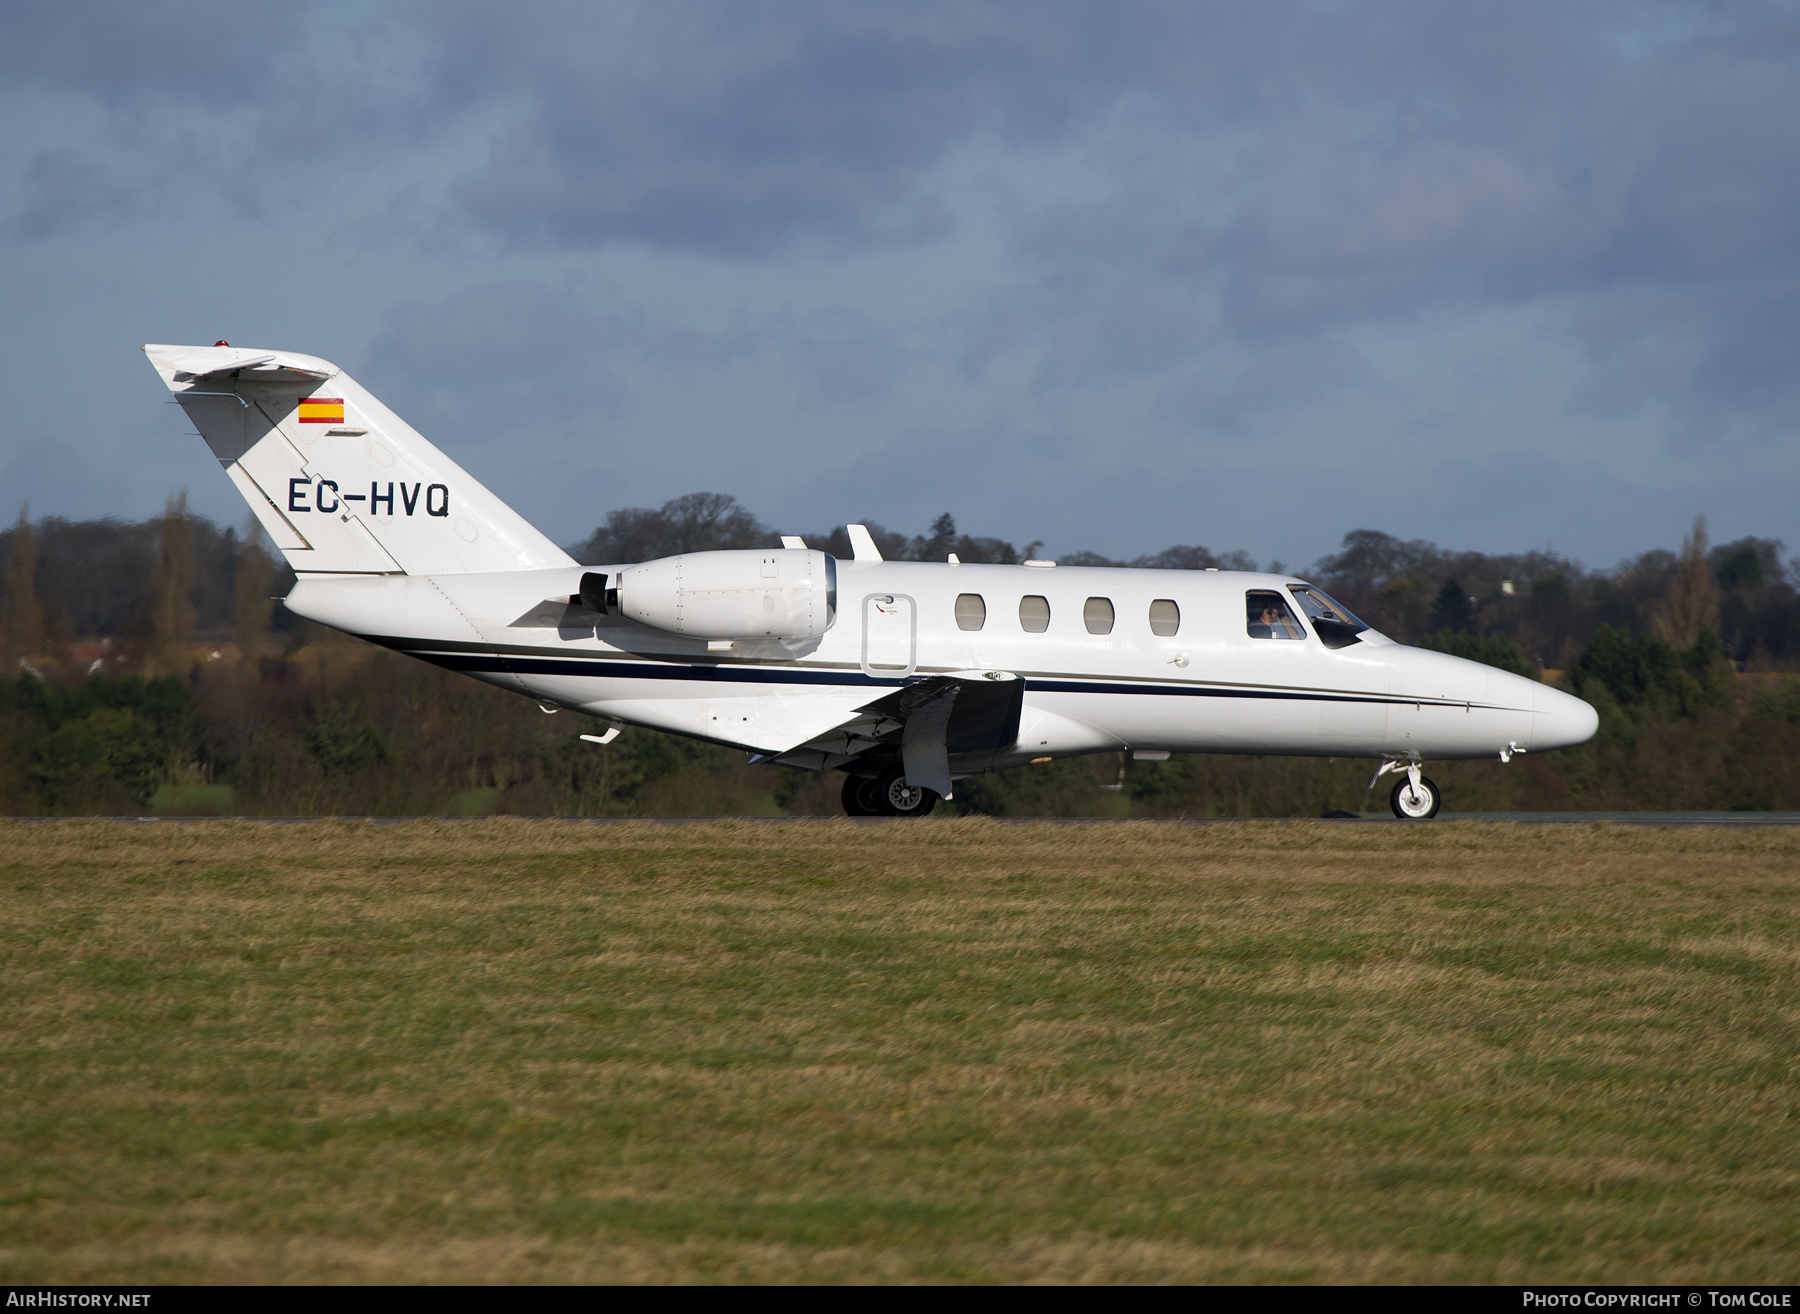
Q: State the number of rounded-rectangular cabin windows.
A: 4